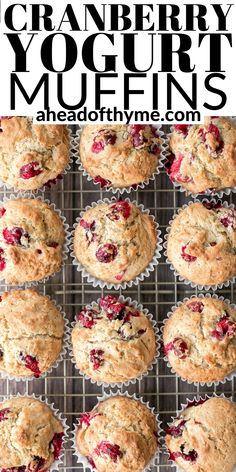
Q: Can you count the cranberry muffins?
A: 12